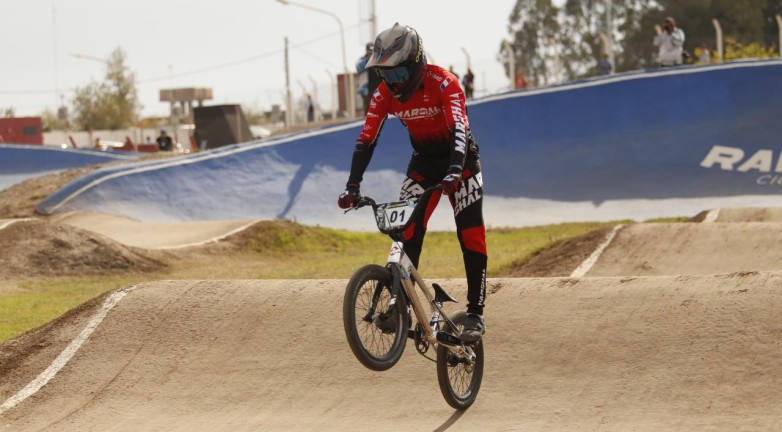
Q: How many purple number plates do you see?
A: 0